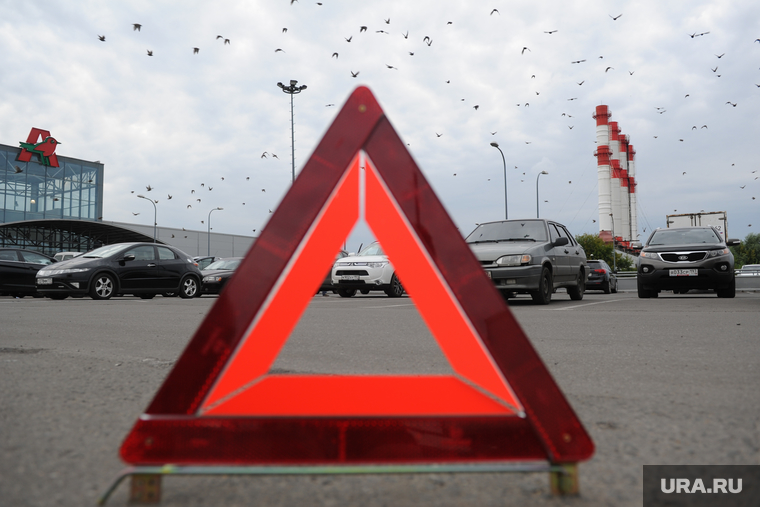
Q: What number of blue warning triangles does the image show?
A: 0